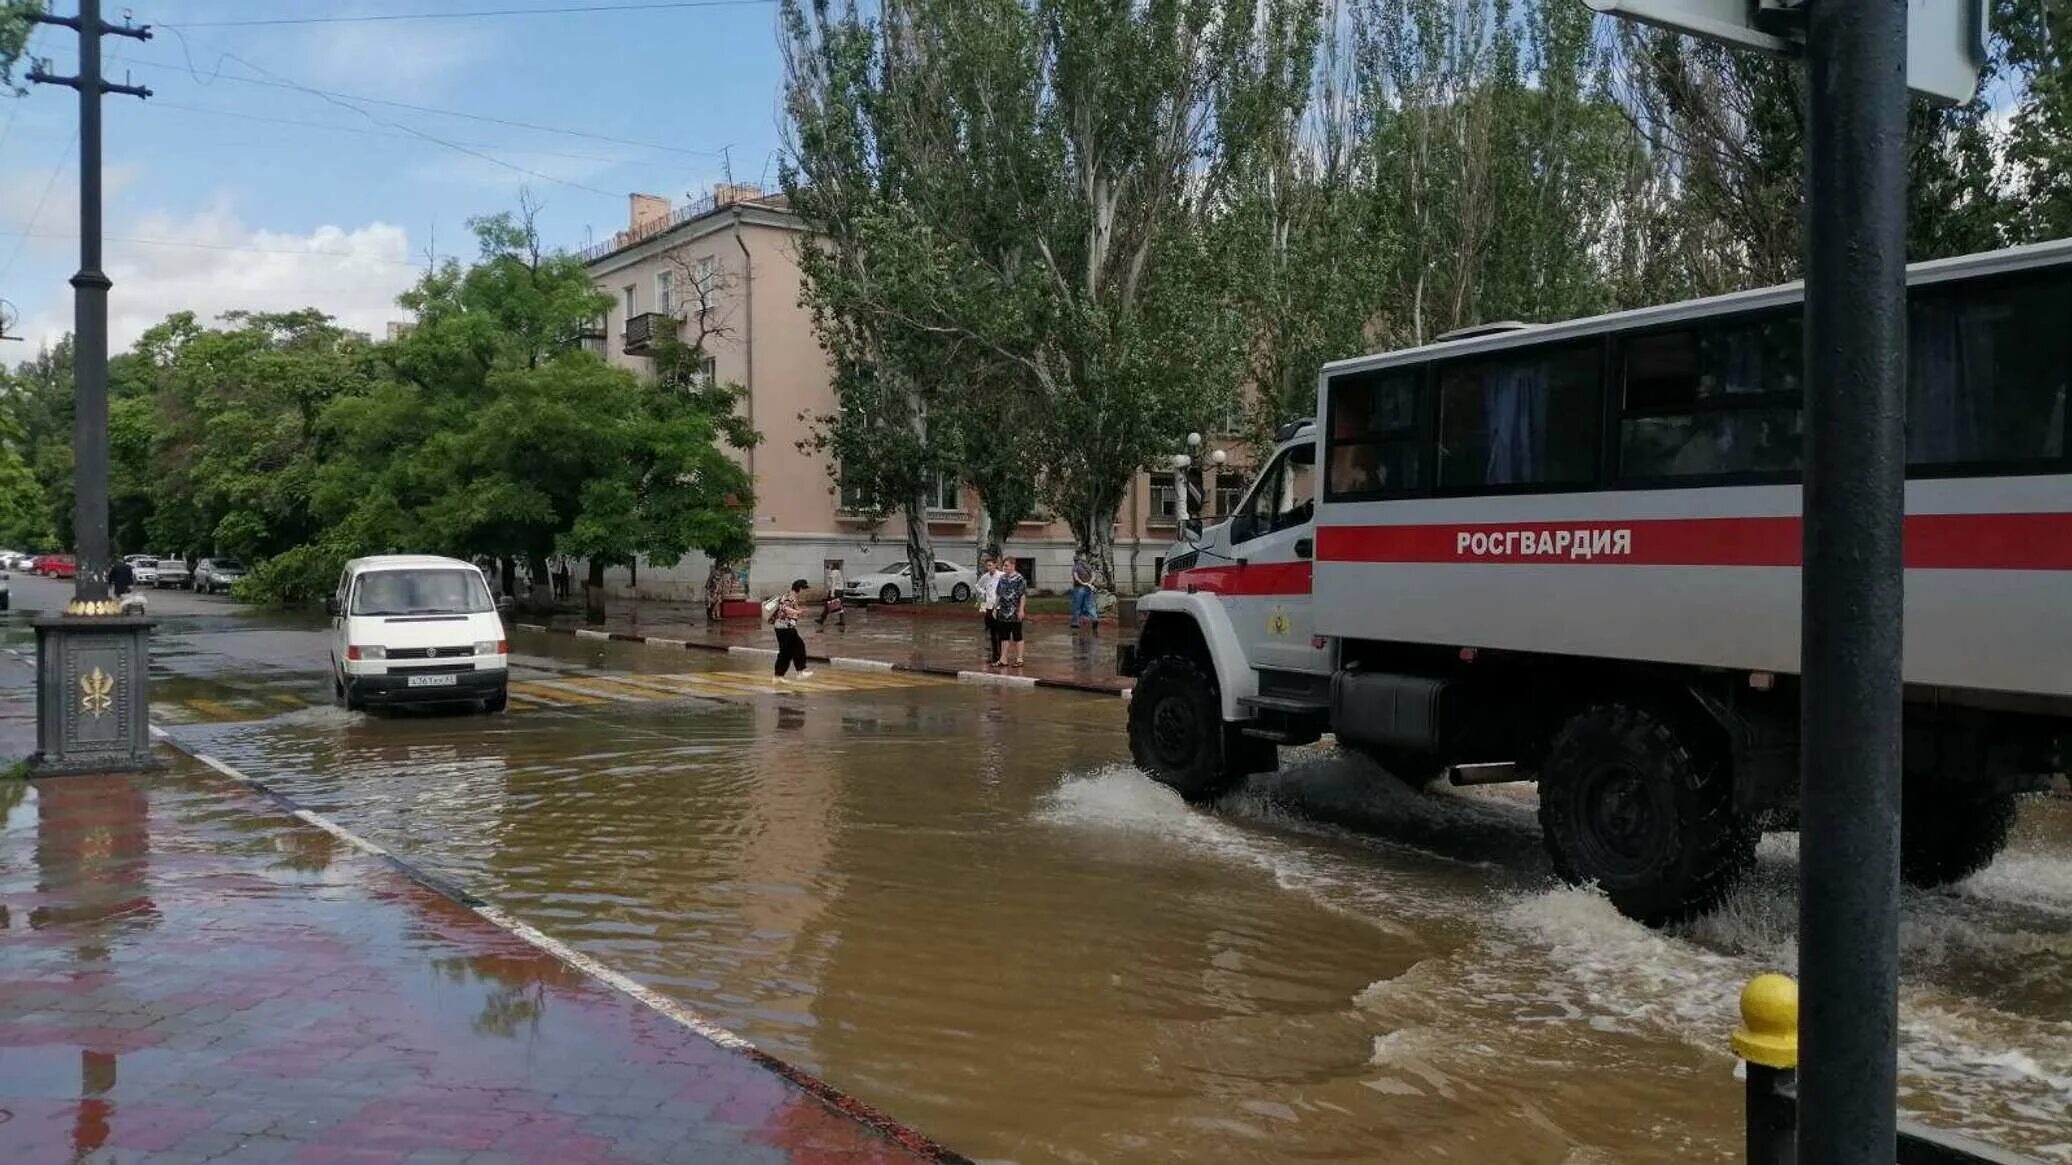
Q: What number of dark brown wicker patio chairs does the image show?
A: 0